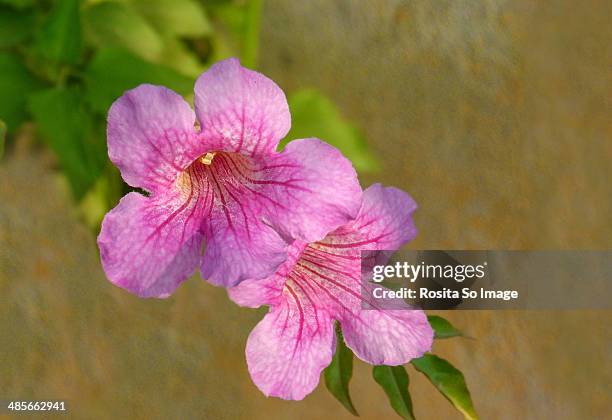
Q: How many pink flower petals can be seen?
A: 9